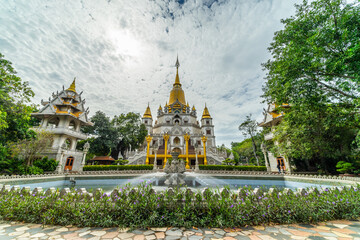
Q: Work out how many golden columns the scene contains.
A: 4